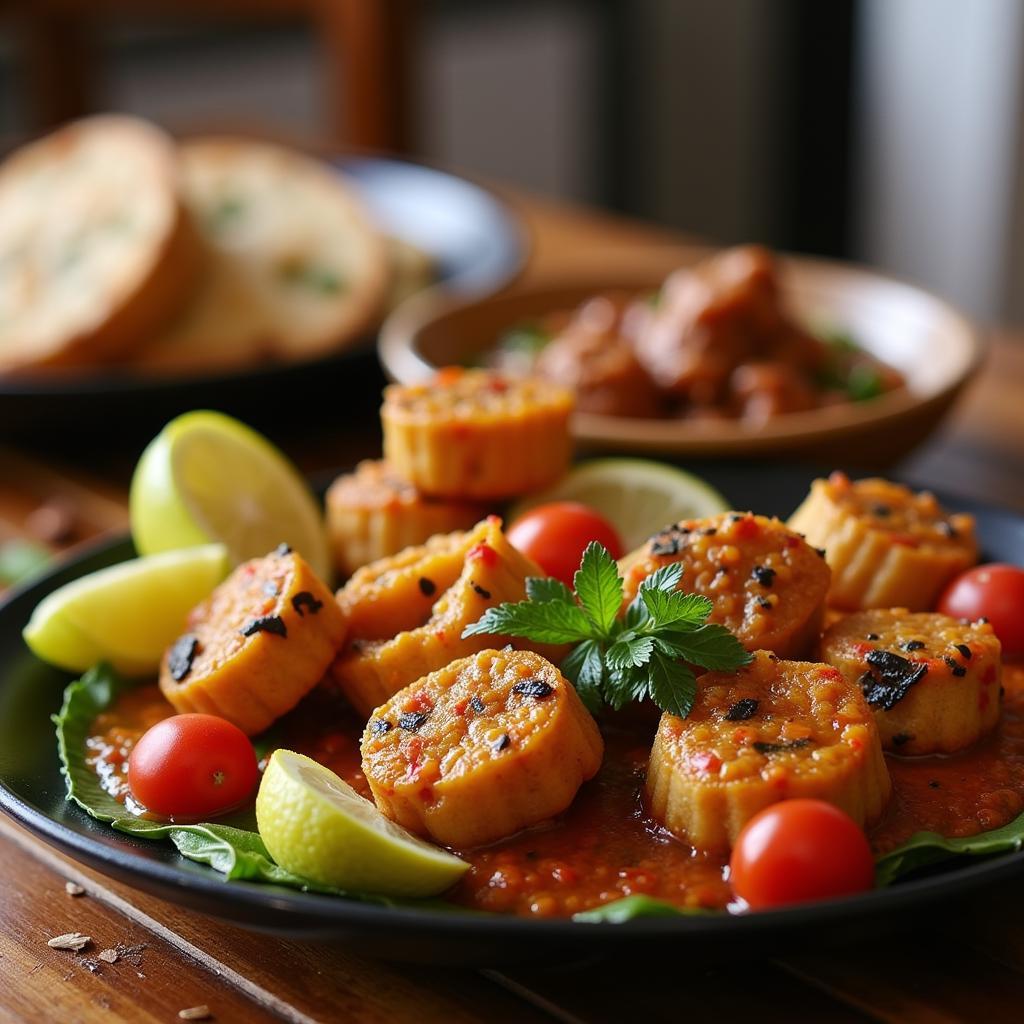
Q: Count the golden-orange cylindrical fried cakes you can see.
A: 9